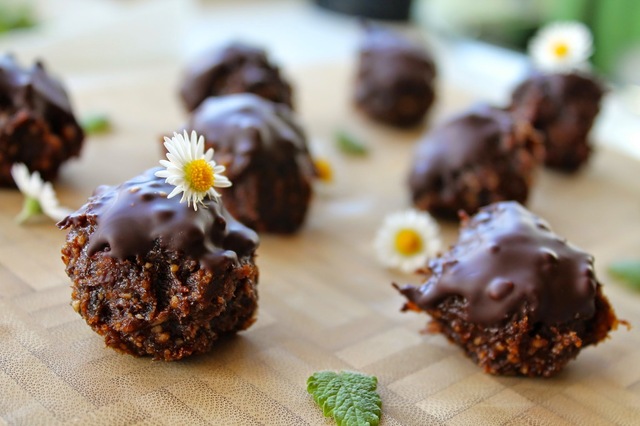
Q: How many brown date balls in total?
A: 8